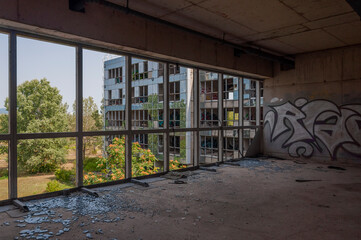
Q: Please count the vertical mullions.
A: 8